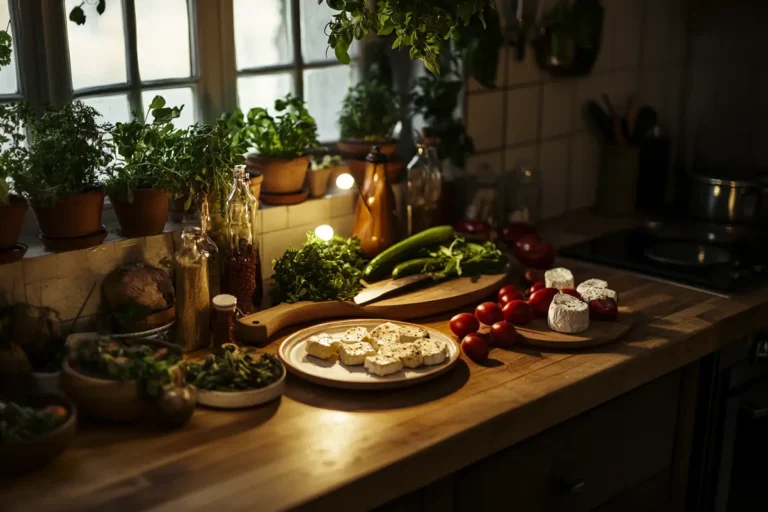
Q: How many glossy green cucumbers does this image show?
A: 2